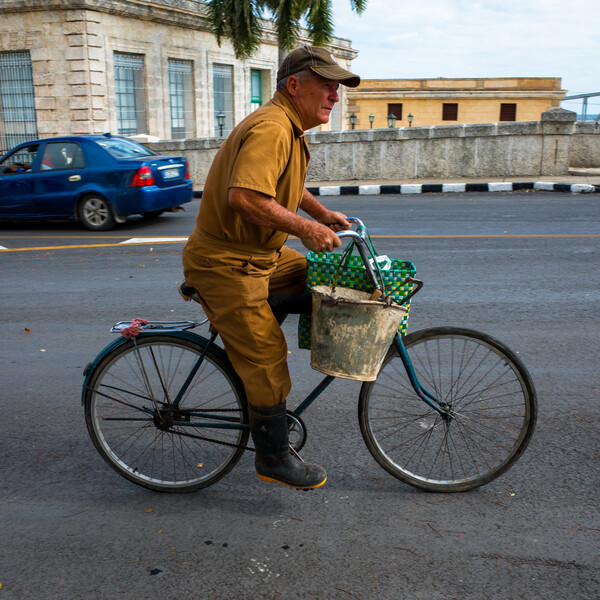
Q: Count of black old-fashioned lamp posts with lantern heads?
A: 5